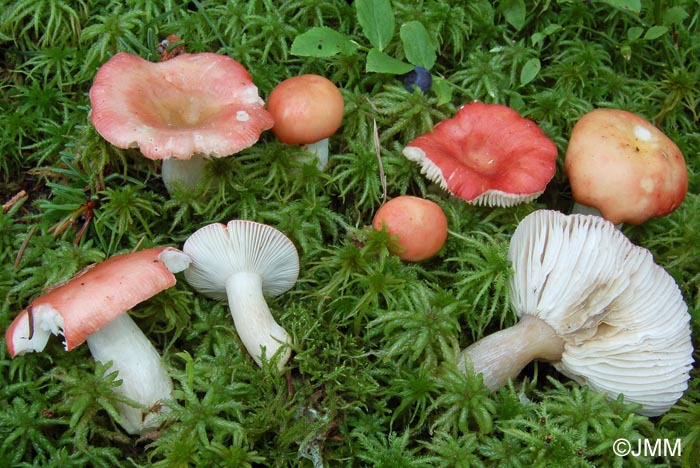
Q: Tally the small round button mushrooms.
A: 2